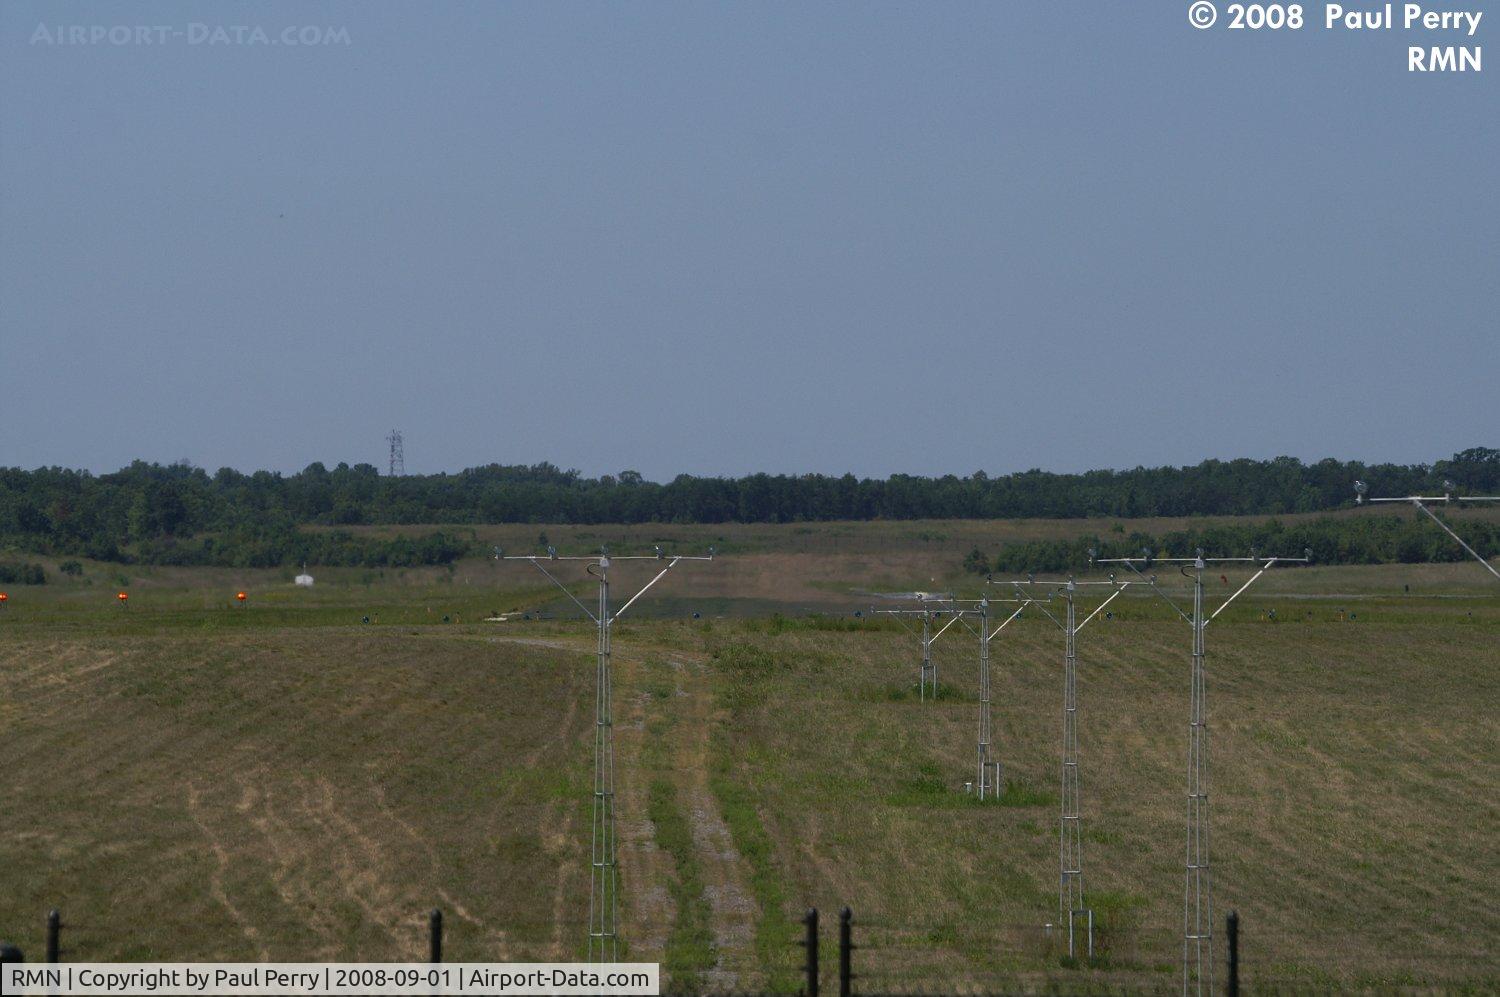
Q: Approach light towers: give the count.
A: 6